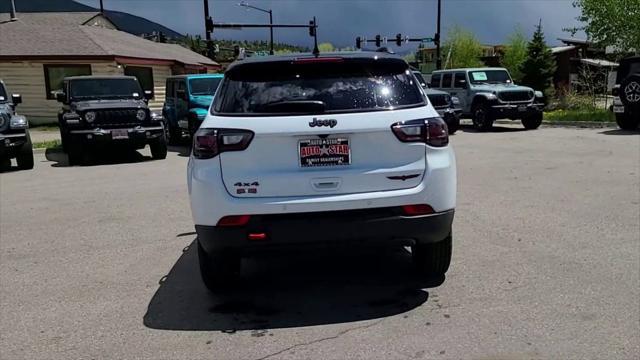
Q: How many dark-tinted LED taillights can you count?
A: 2